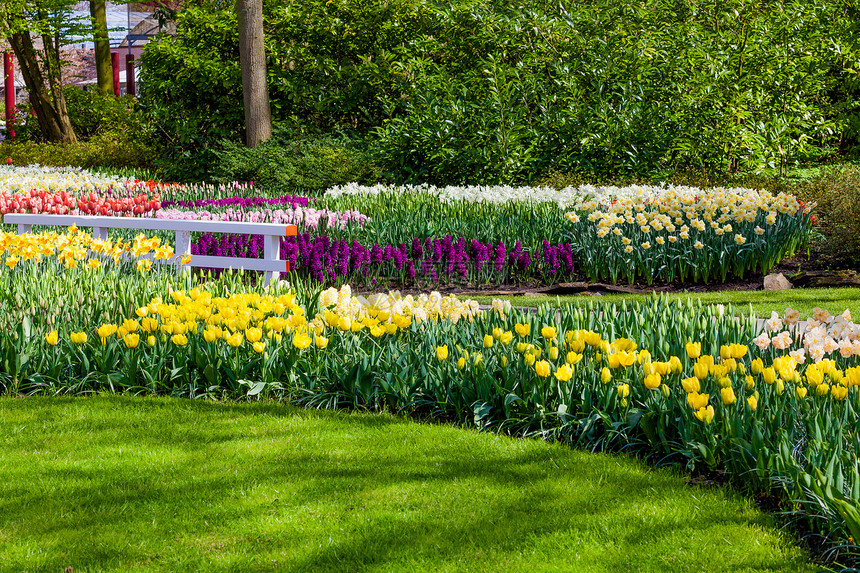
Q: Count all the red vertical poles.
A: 3